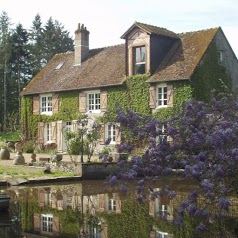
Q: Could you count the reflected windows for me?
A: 6